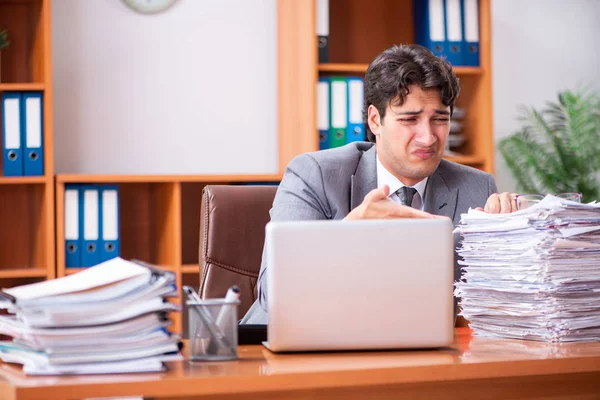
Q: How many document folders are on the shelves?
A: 12